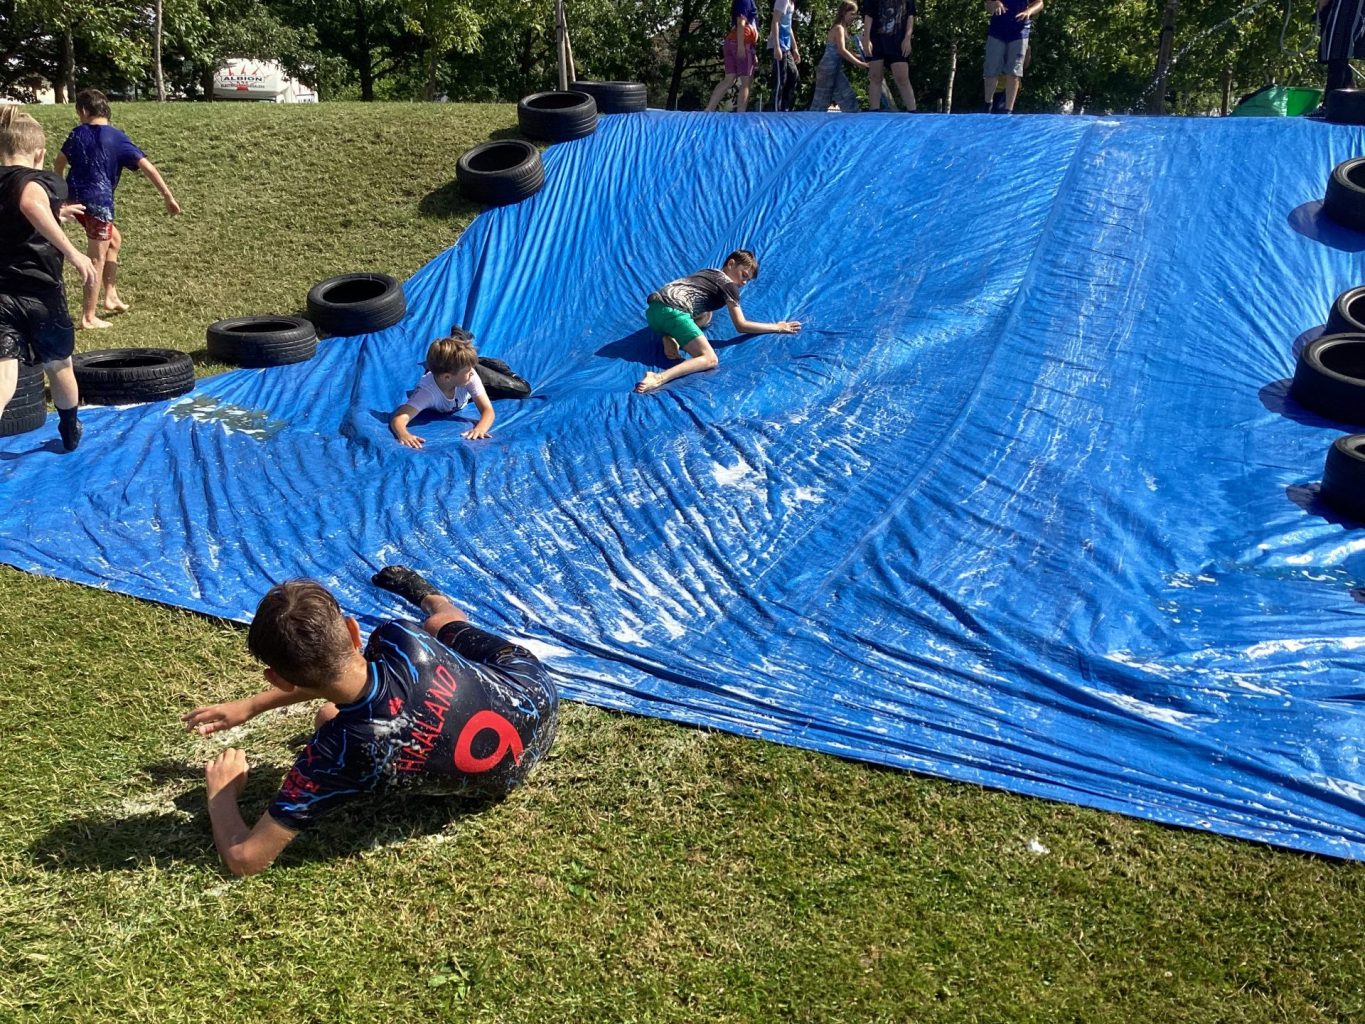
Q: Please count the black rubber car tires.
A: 12